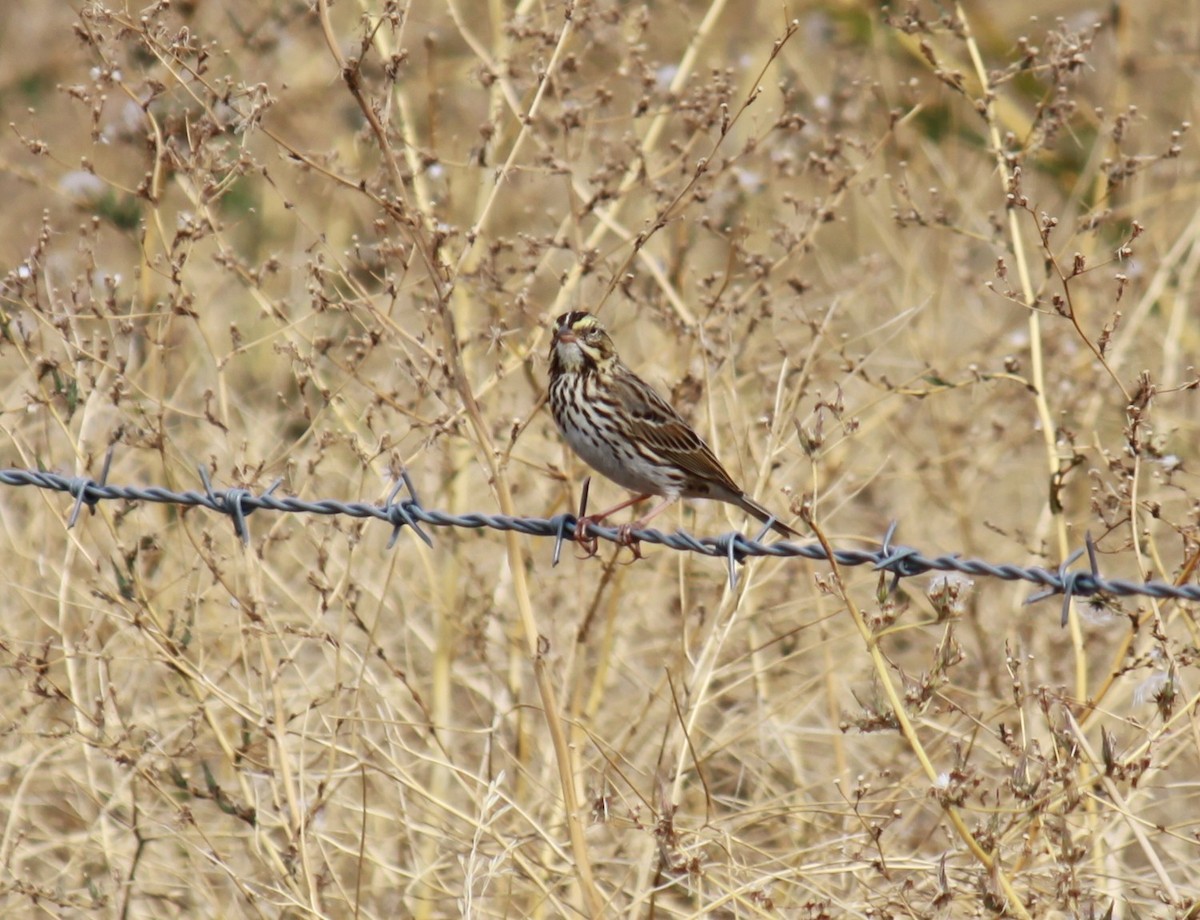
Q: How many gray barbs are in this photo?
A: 7